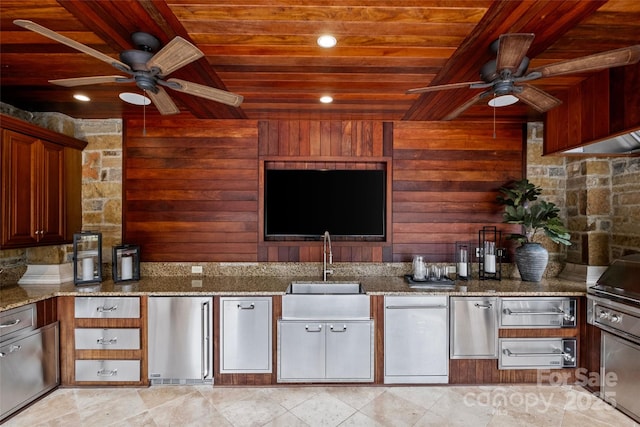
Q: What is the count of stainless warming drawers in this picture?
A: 2